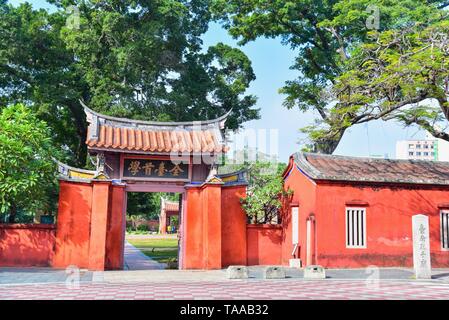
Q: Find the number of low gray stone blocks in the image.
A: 3